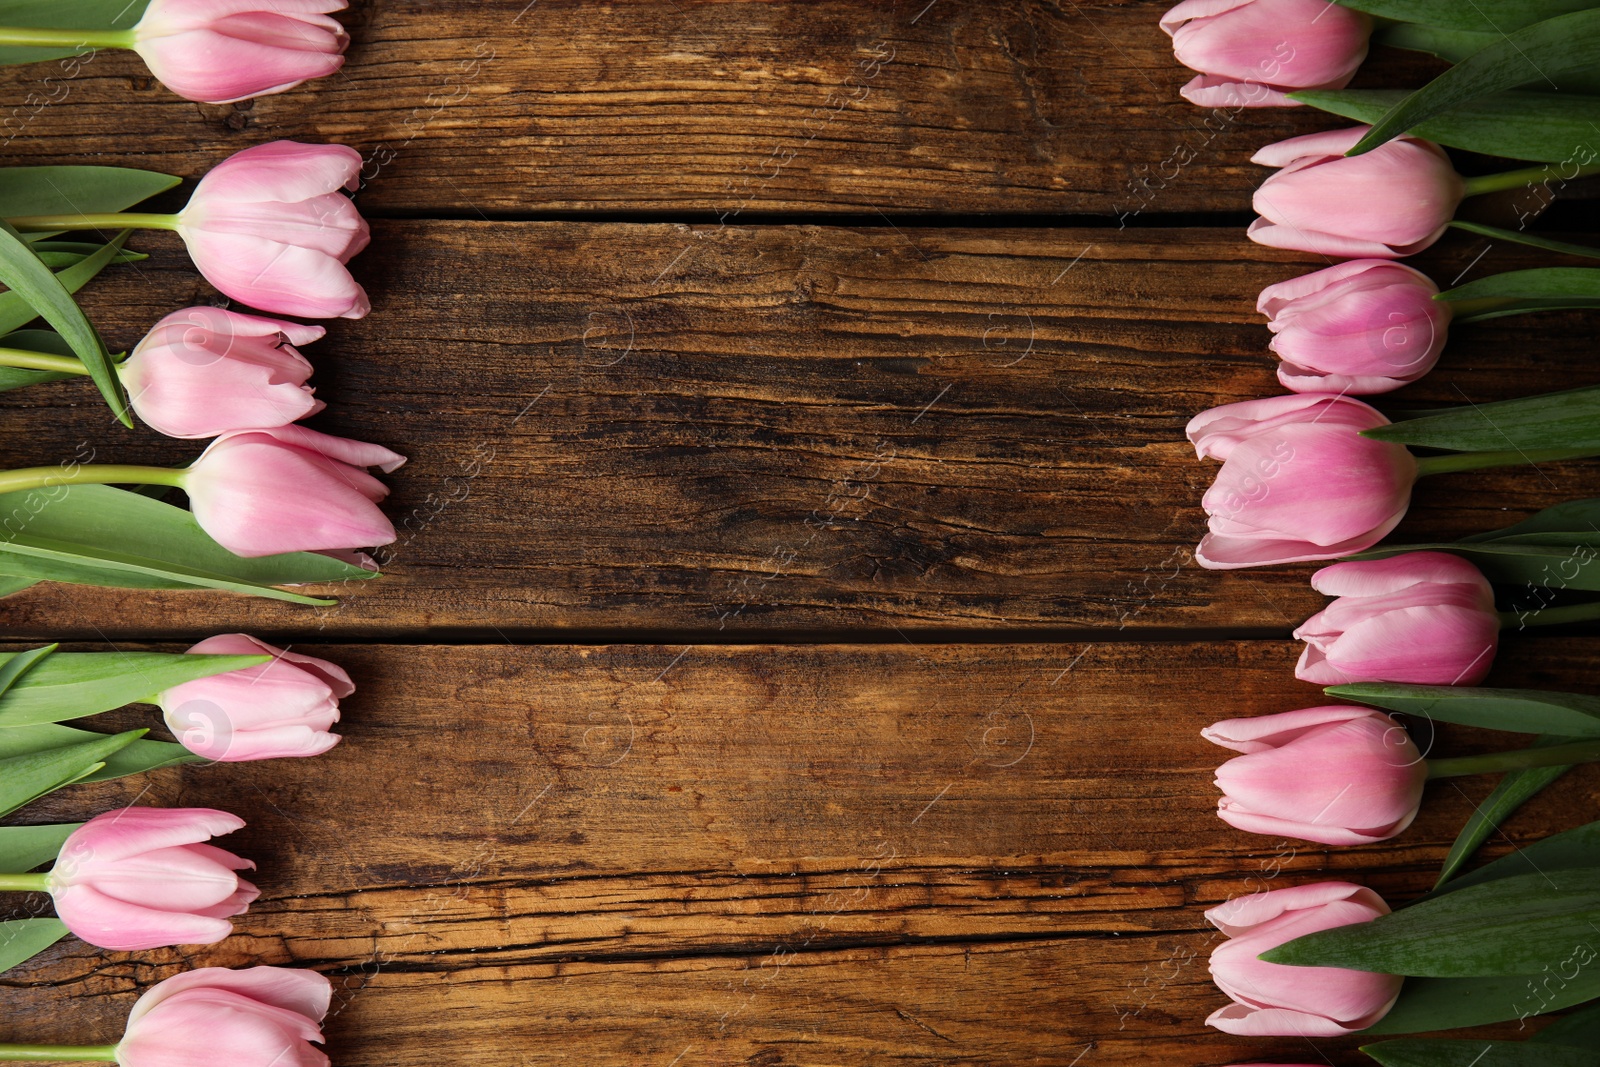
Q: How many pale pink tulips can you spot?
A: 14